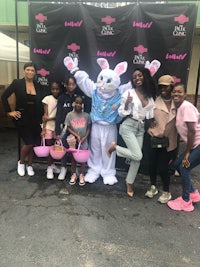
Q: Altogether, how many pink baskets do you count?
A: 3